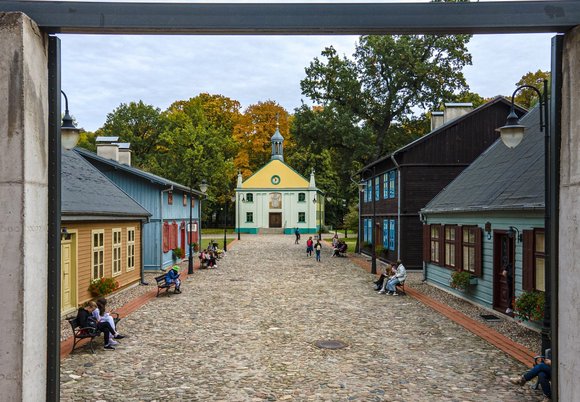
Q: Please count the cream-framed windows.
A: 3